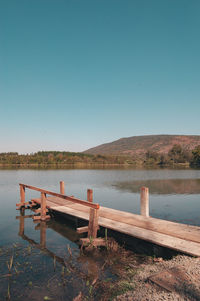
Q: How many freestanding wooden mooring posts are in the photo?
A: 3